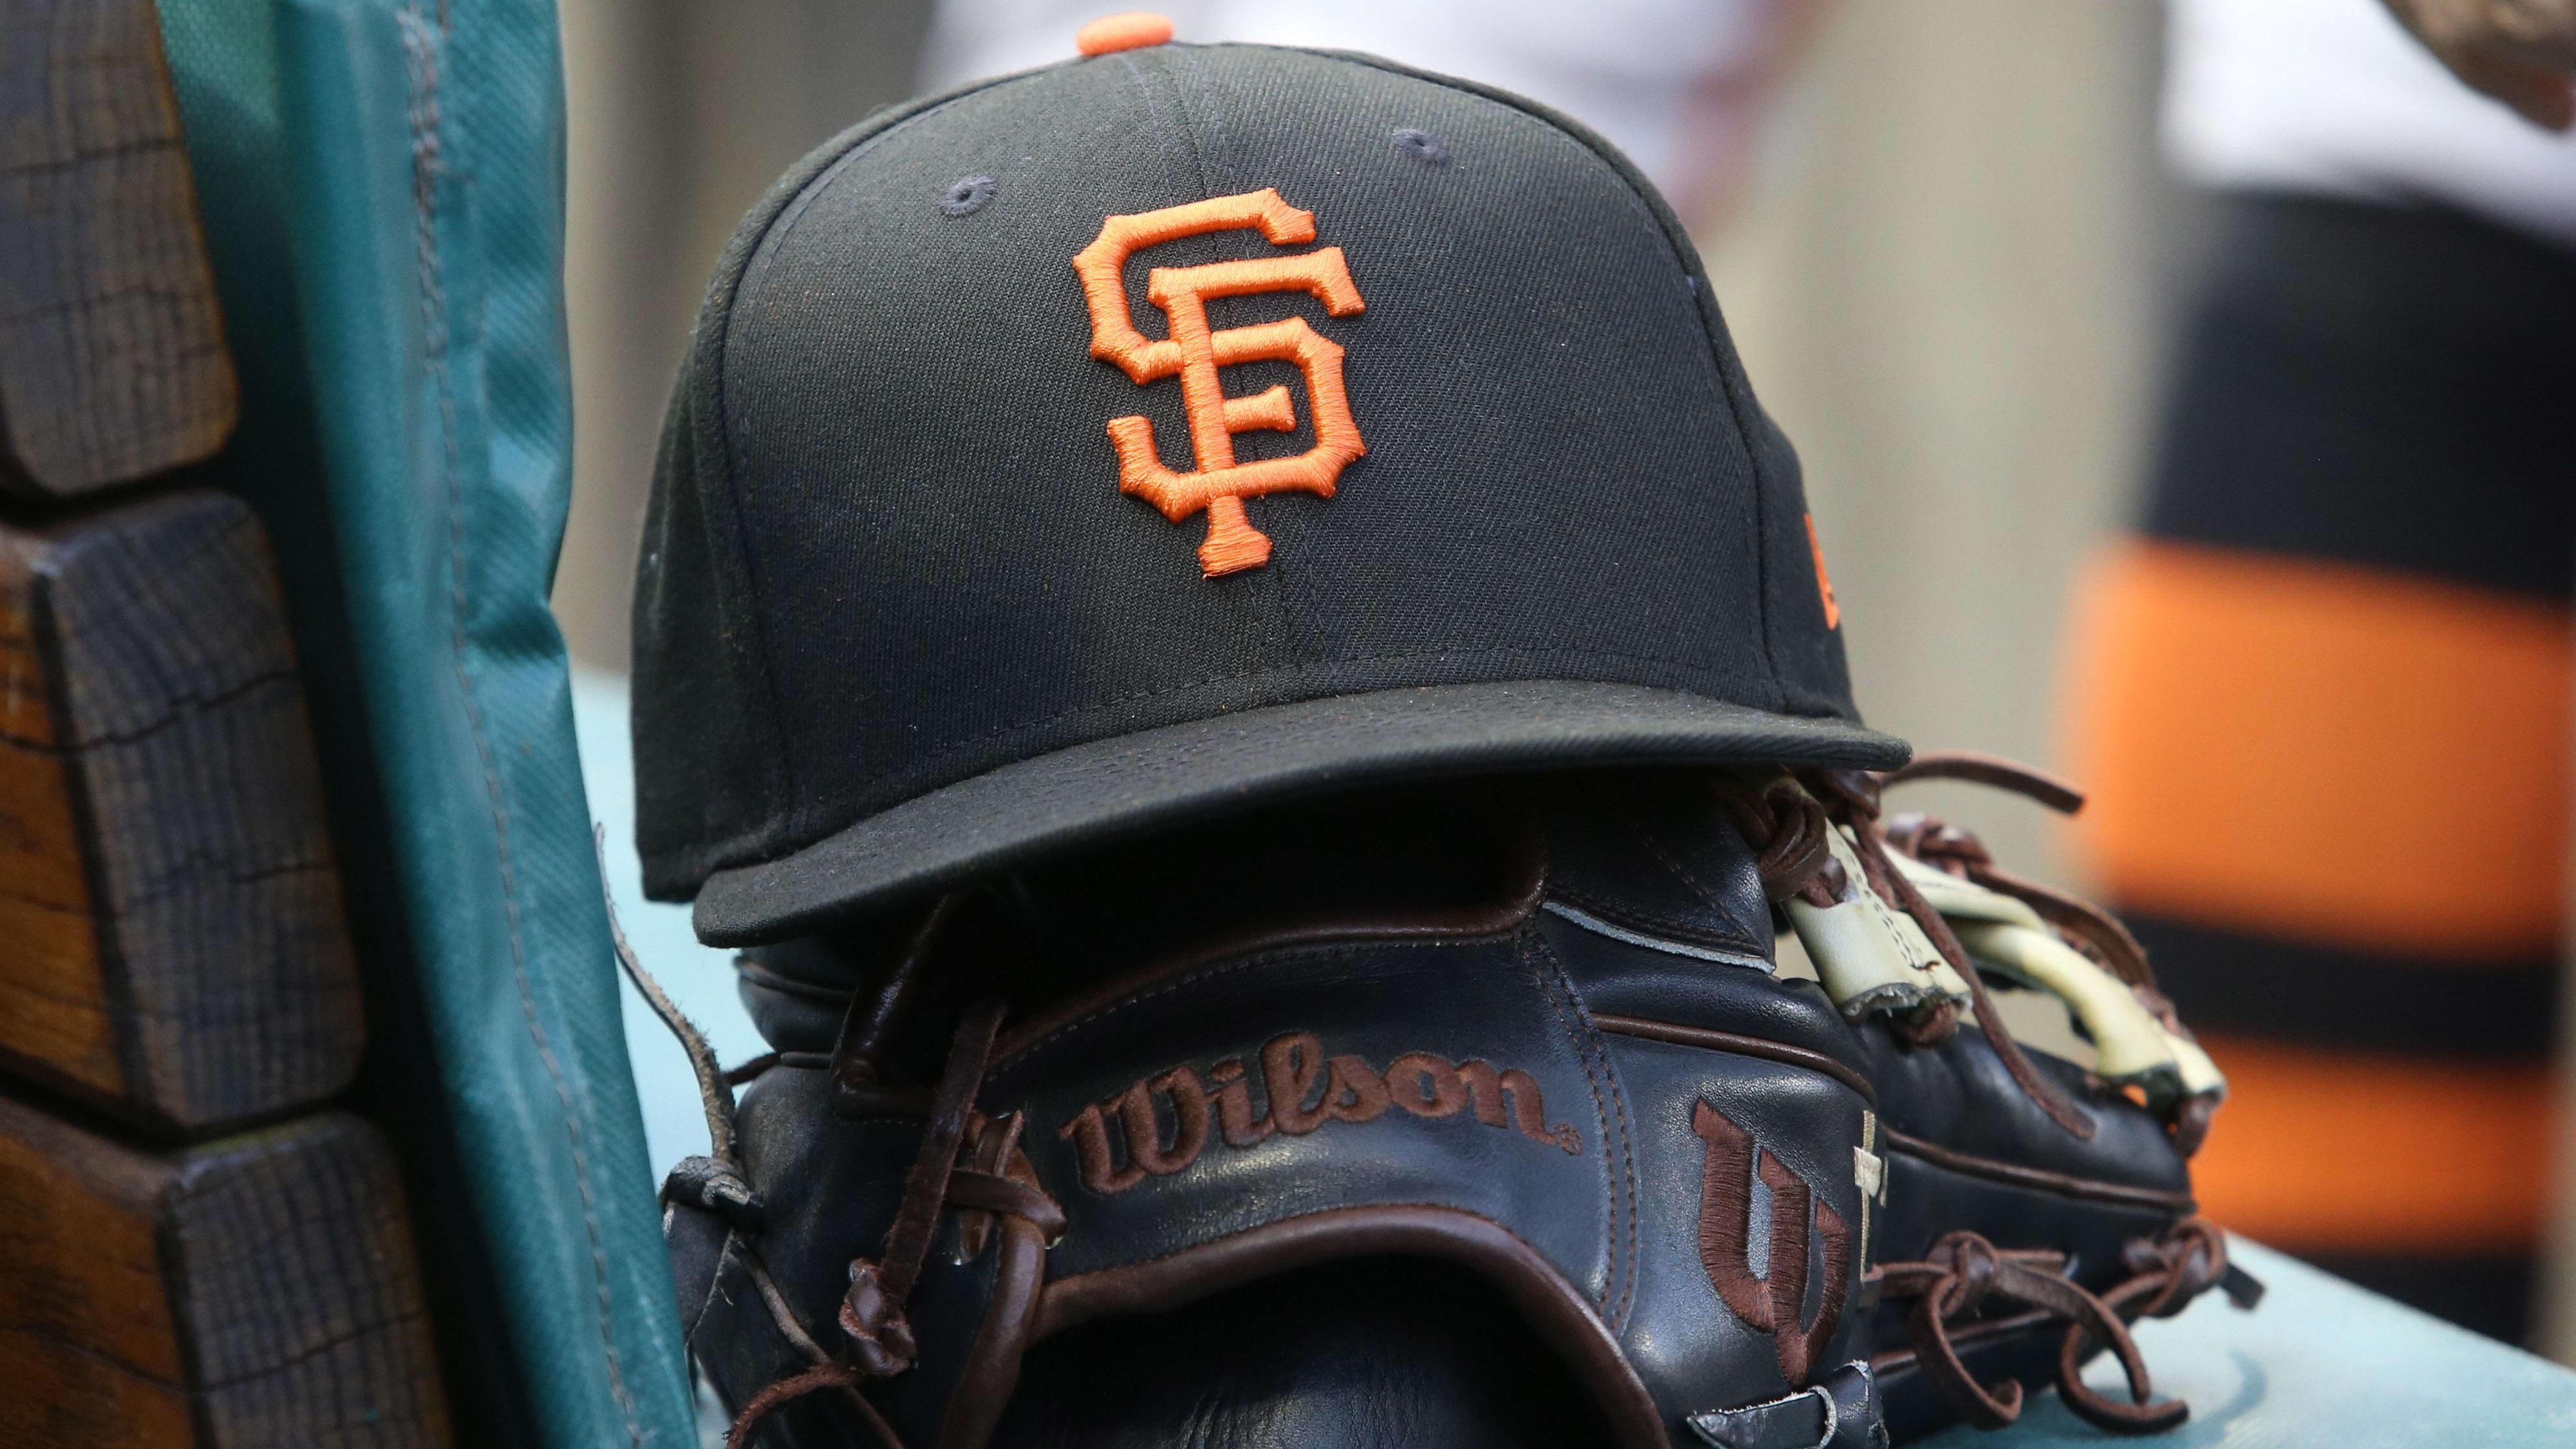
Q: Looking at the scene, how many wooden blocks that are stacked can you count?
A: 3